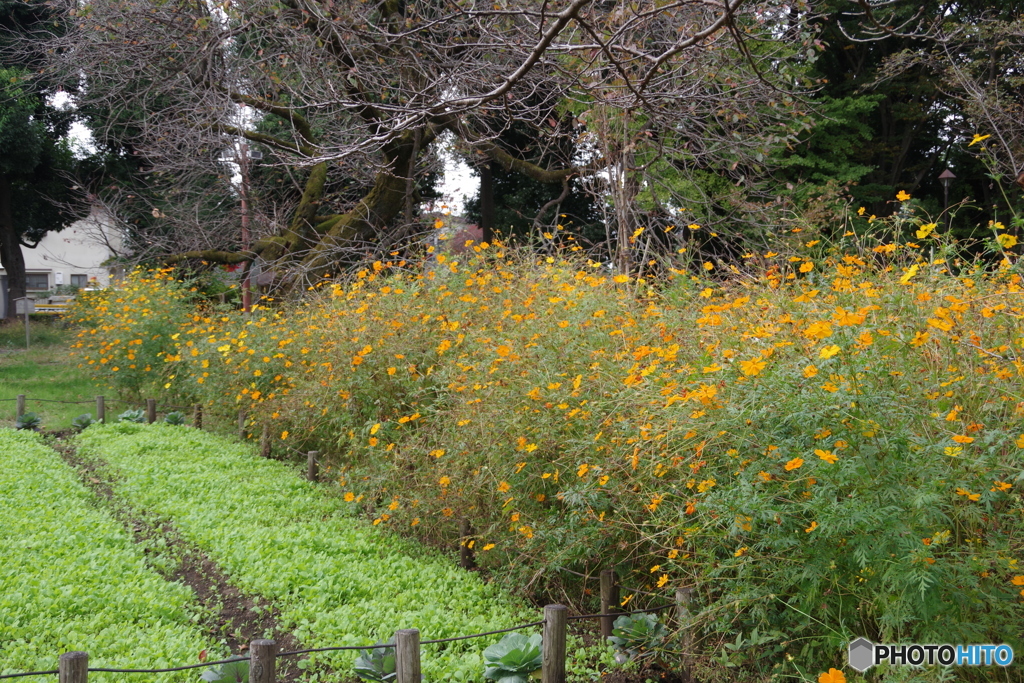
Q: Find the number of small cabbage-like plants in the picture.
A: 8